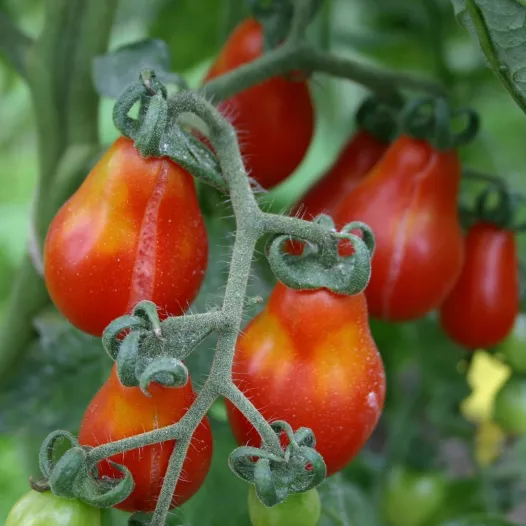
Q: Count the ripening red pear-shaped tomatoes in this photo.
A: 7